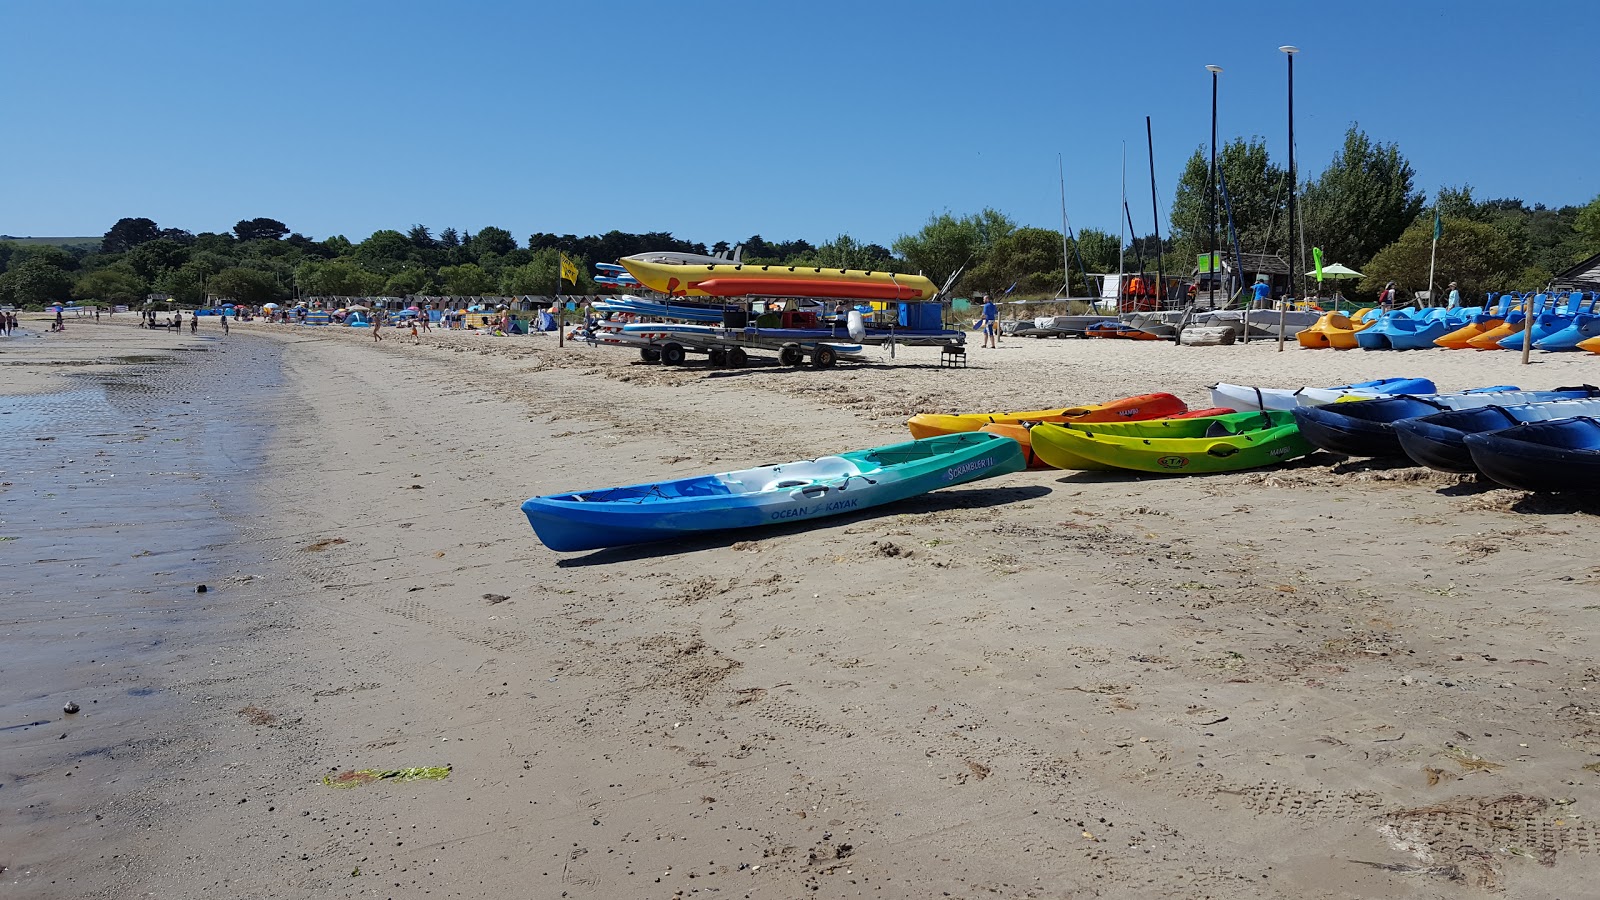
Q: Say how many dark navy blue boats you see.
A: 3